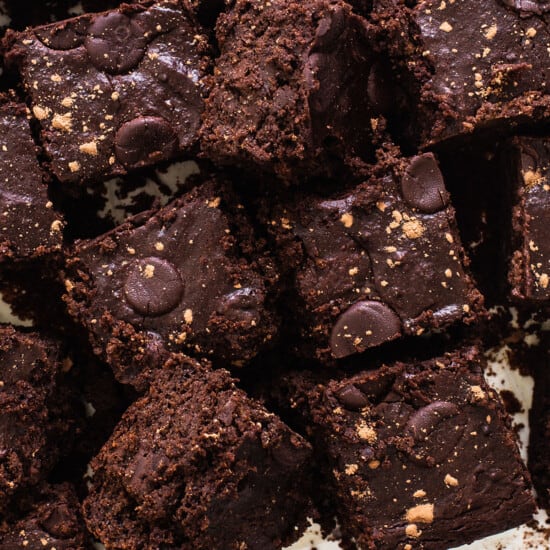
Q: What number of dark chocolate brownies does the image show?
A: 11